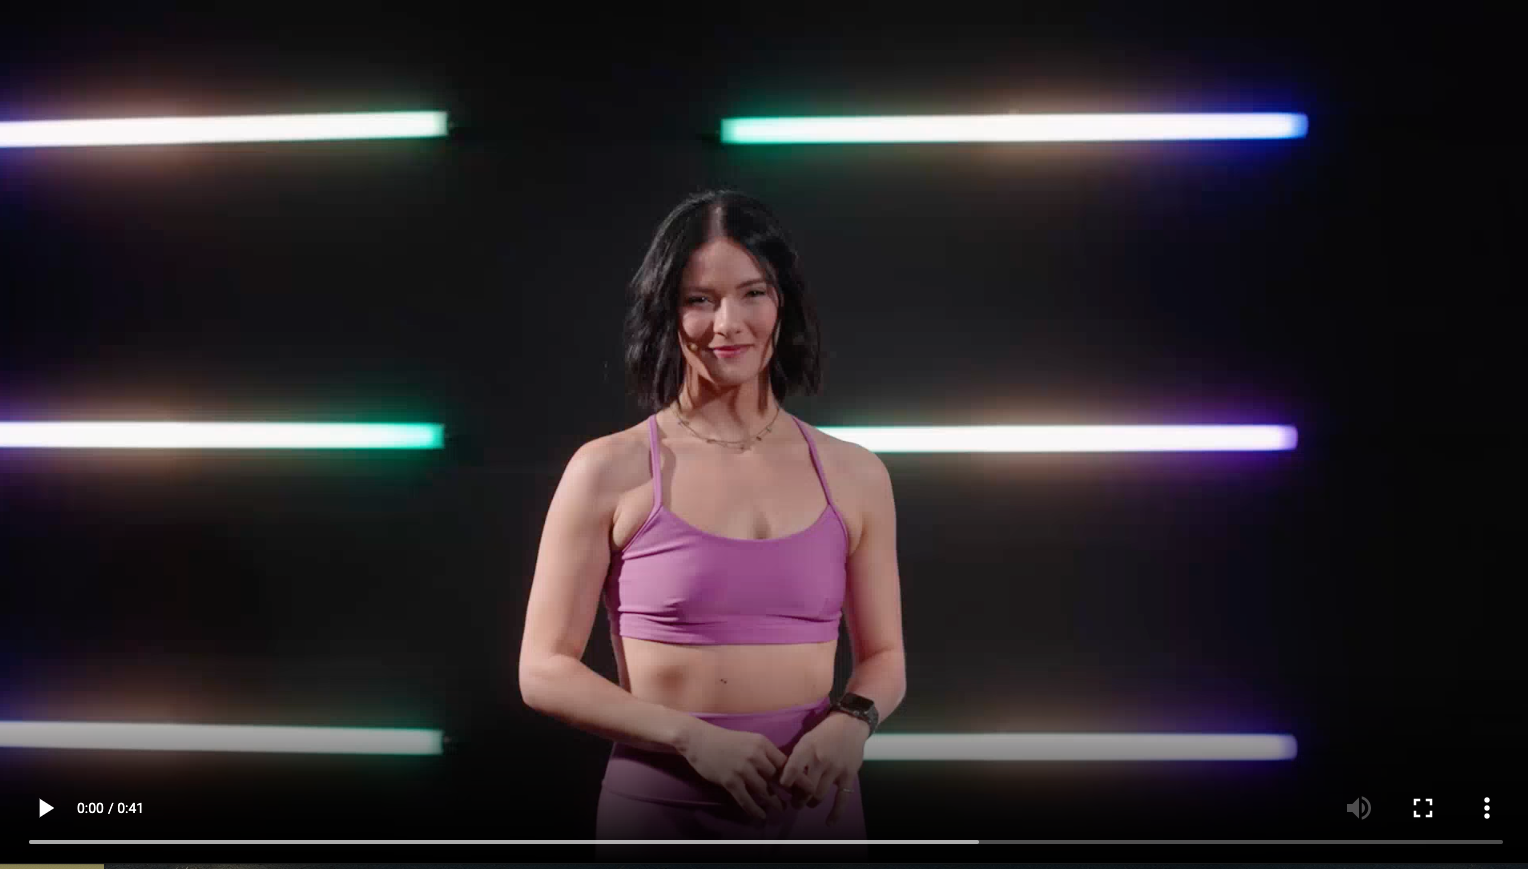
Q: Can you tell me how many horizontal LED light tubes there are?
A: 6